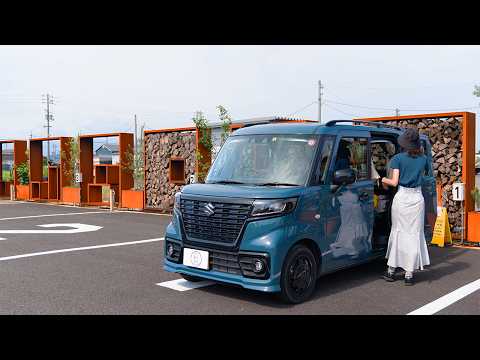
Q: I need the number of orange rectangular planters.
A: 4